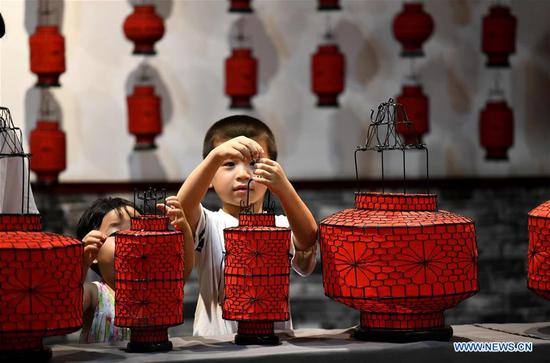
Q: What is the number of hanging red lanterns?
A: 12